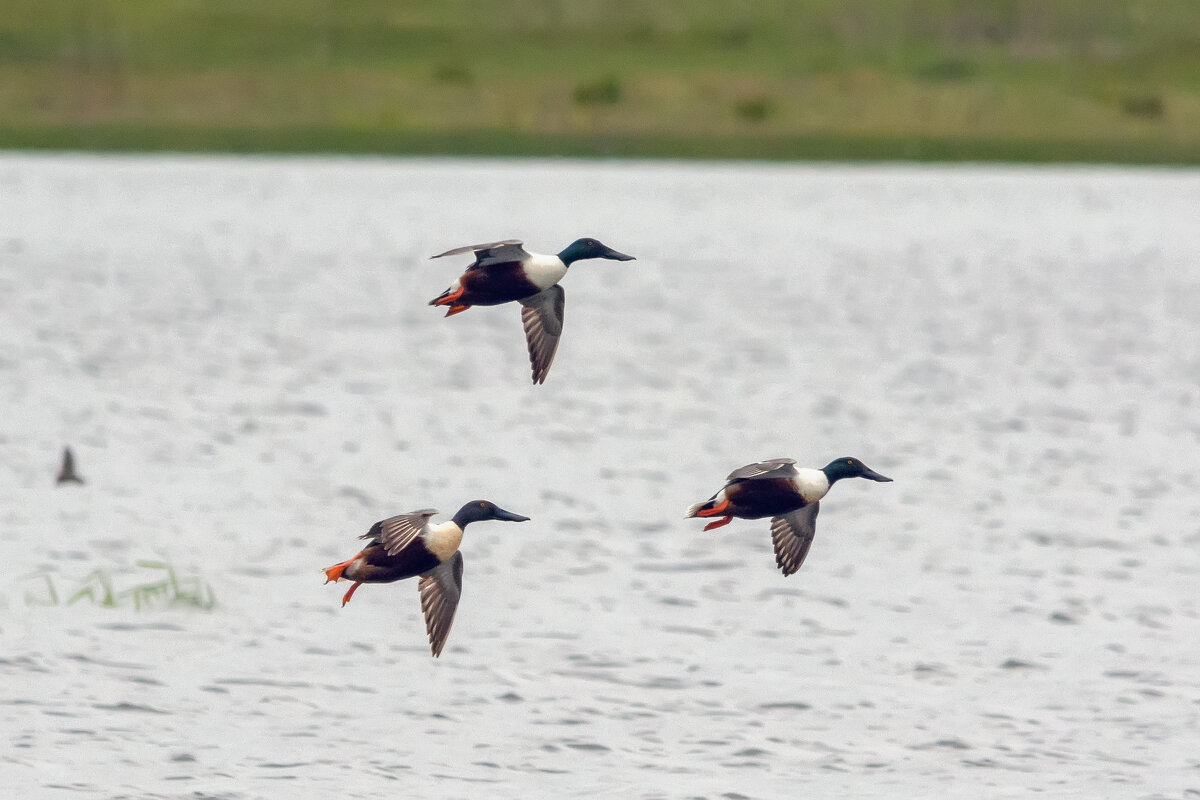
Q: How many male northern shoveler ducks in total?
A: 3